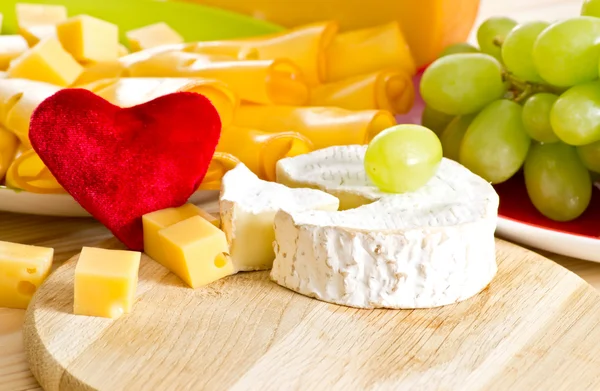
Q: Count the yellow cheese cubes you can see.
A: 8